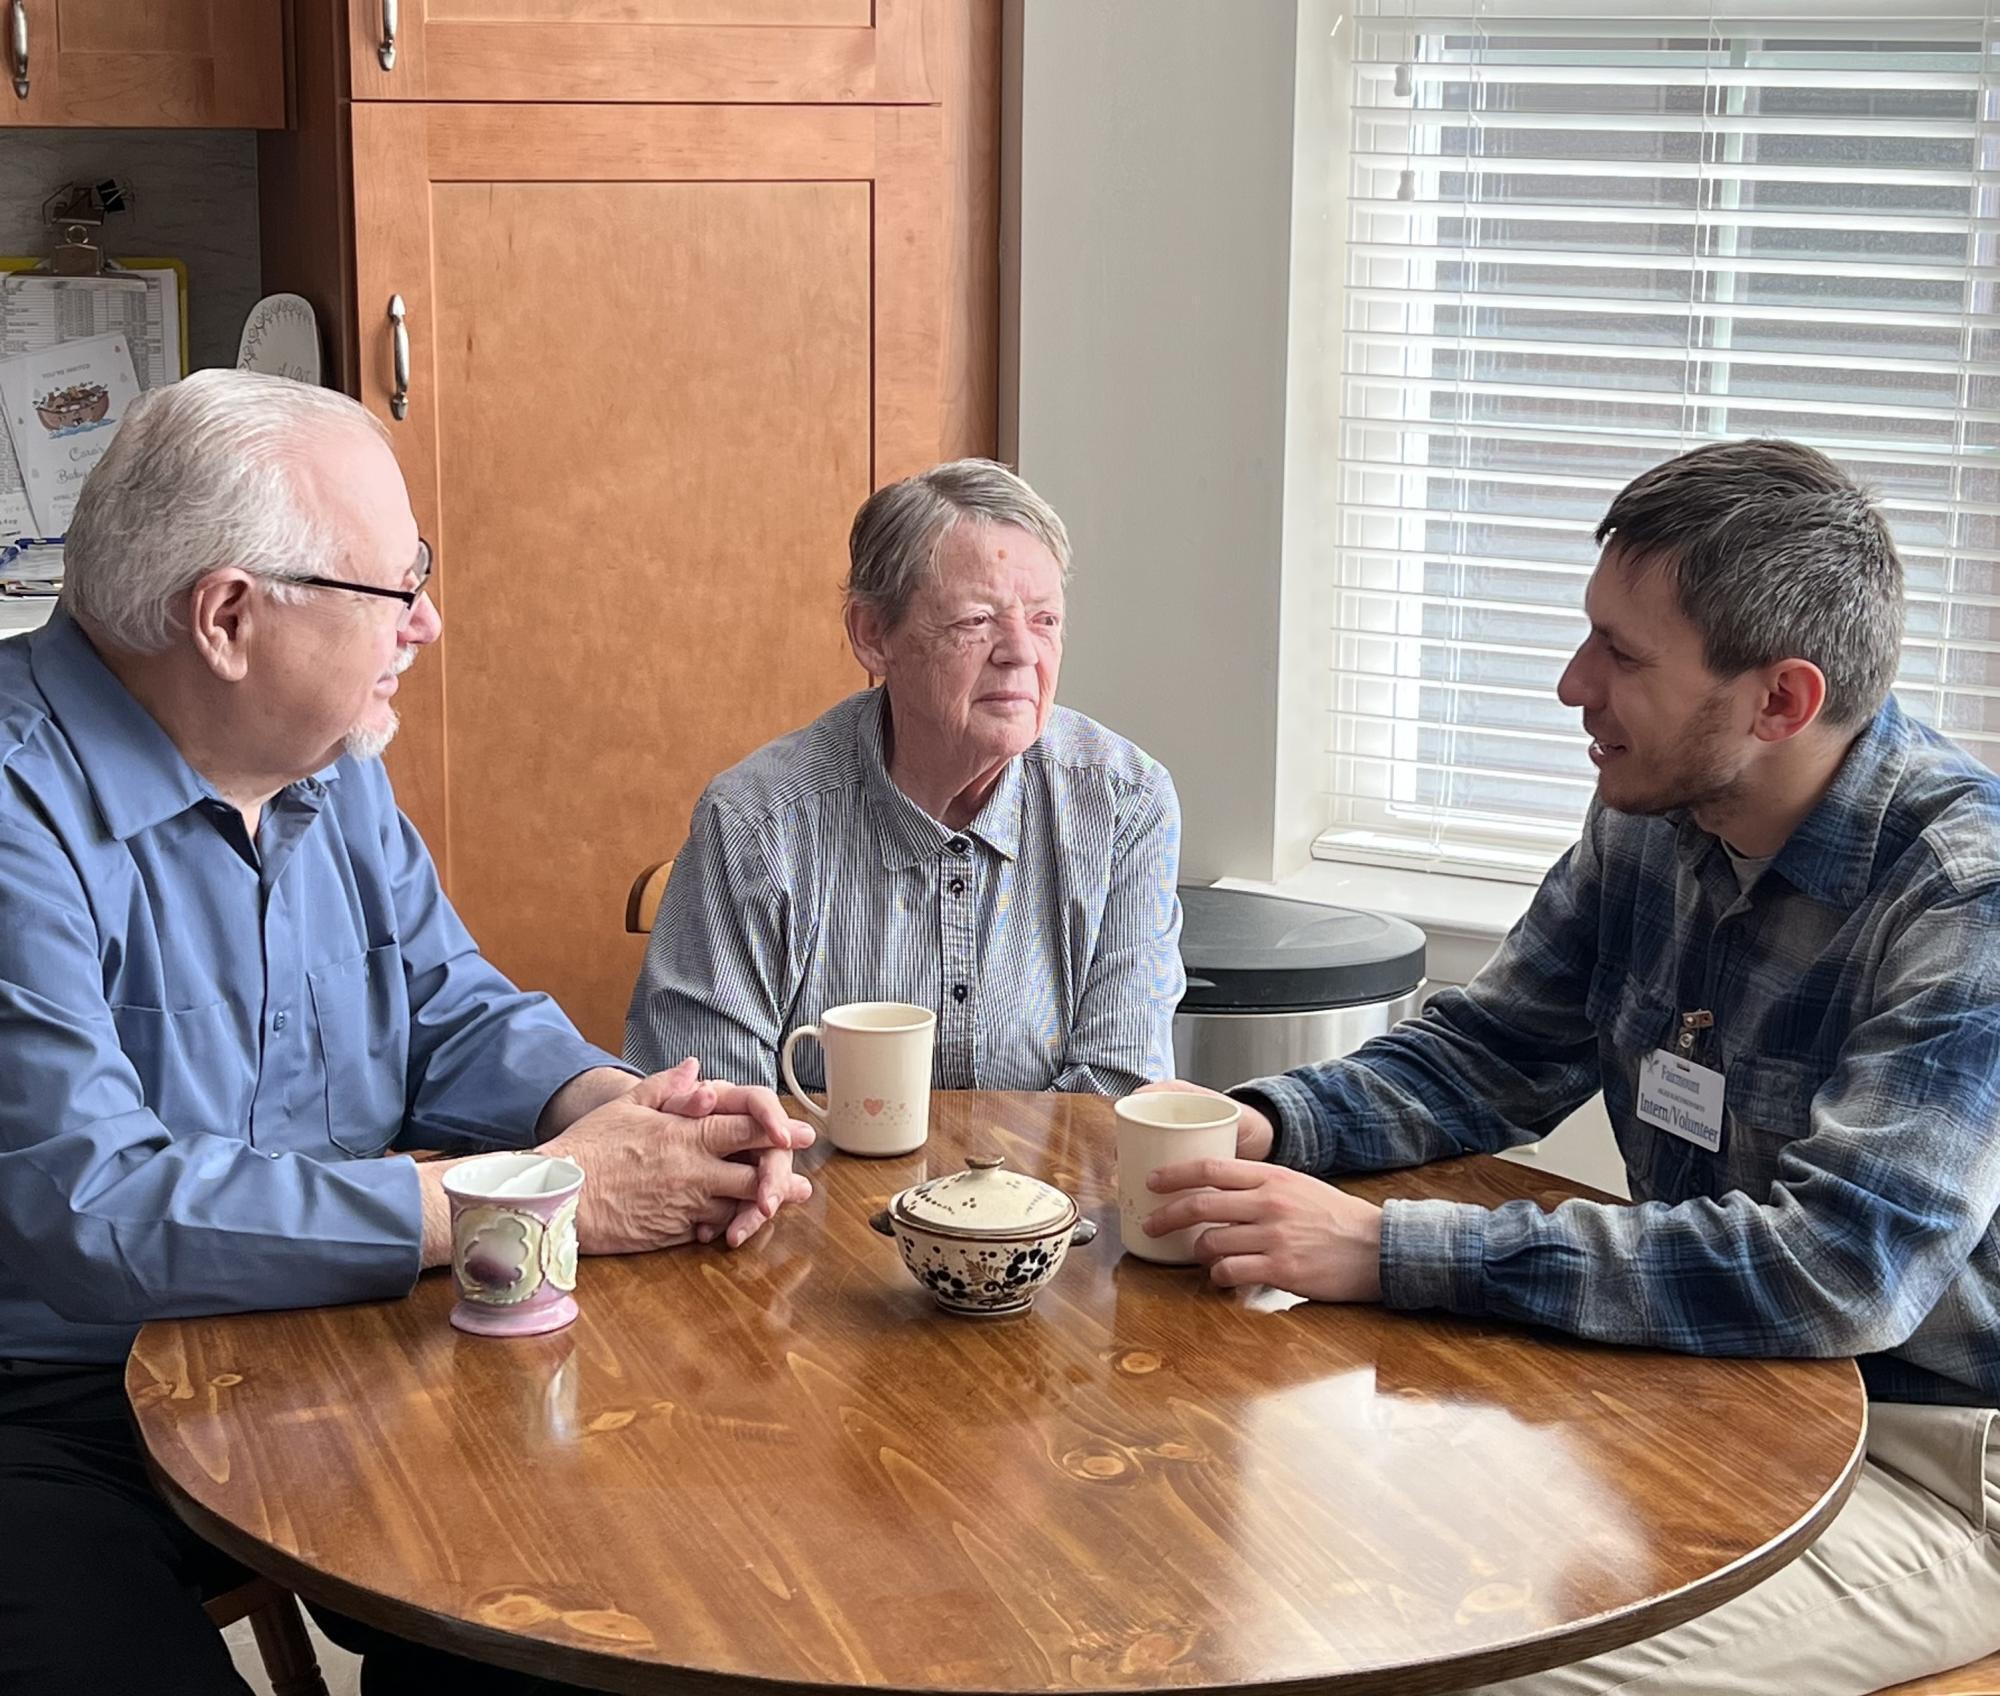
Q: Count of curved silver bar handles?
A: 3